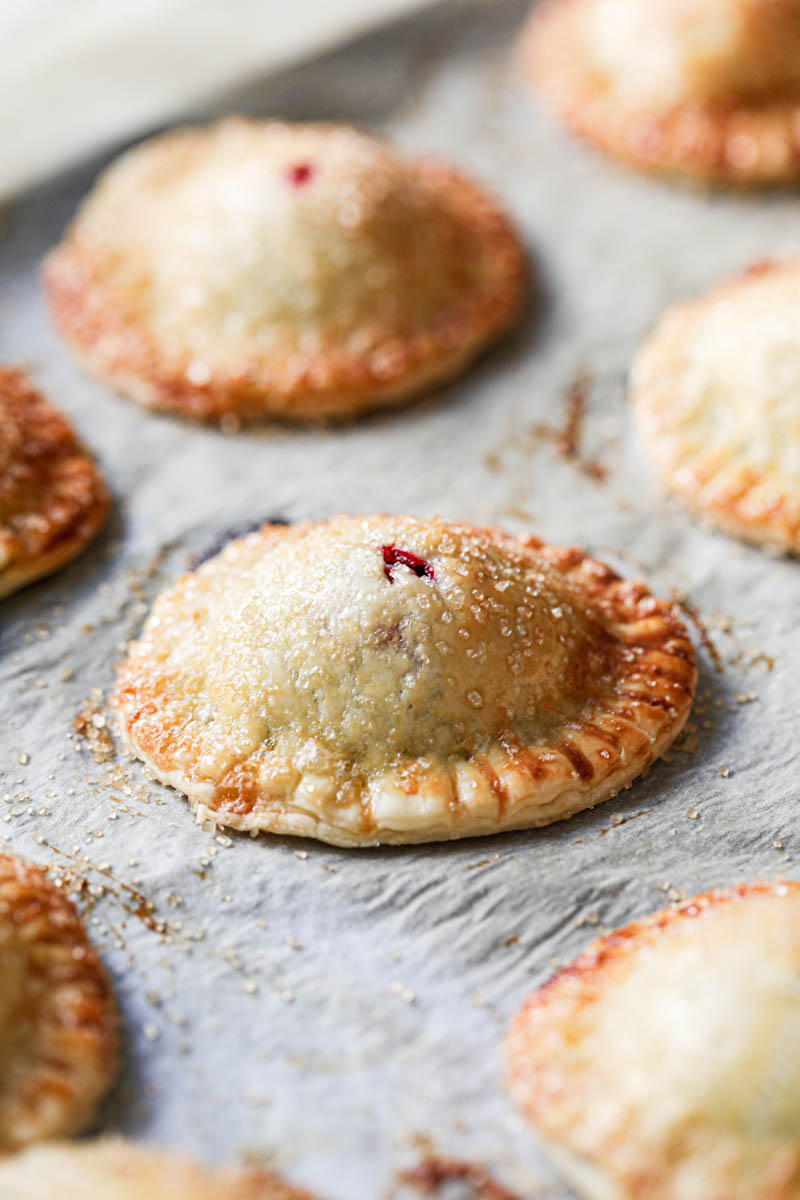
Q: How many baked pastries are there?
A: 8